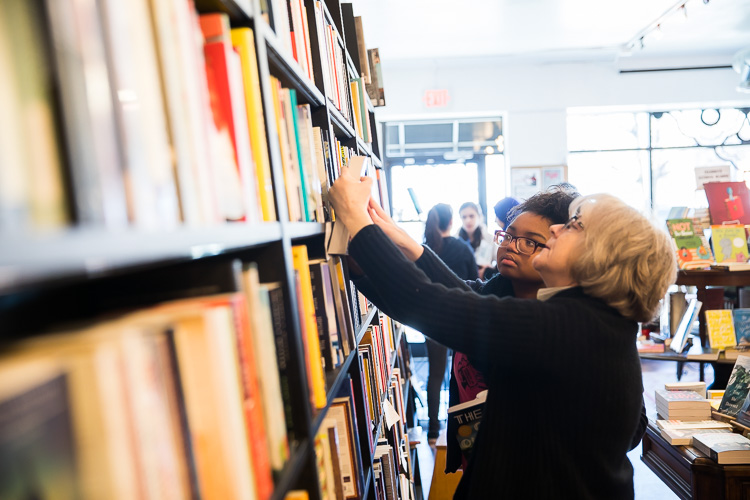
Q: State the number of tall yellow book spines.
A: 2